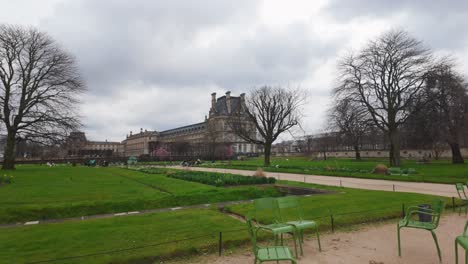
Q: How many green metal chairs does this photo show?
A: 6